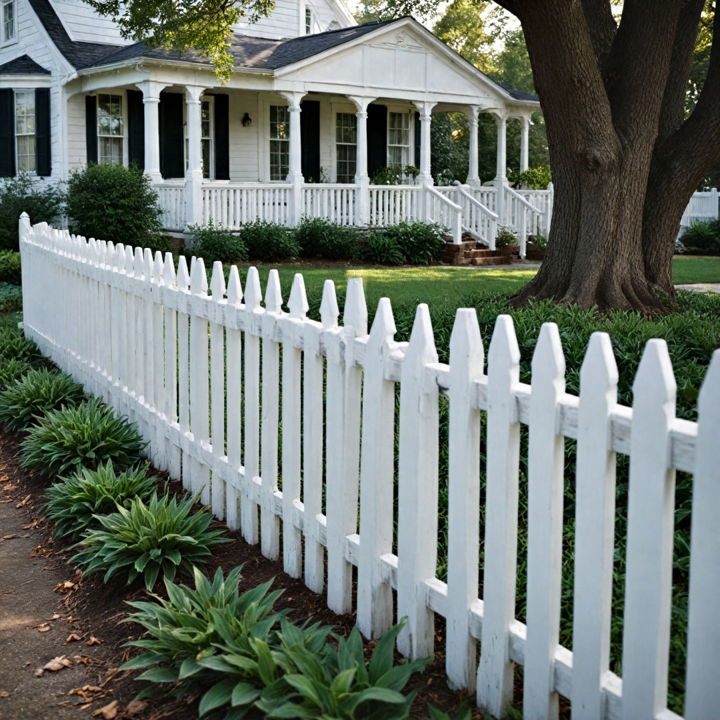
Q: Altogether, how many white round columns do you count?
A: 8